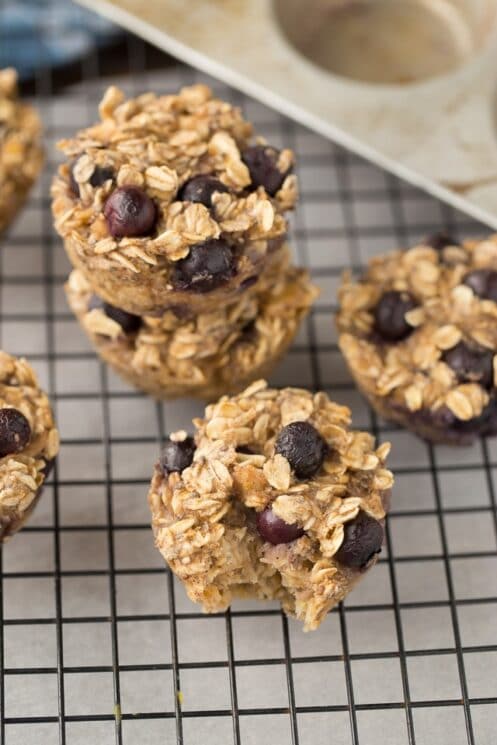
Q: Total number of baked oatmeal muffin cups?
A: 6